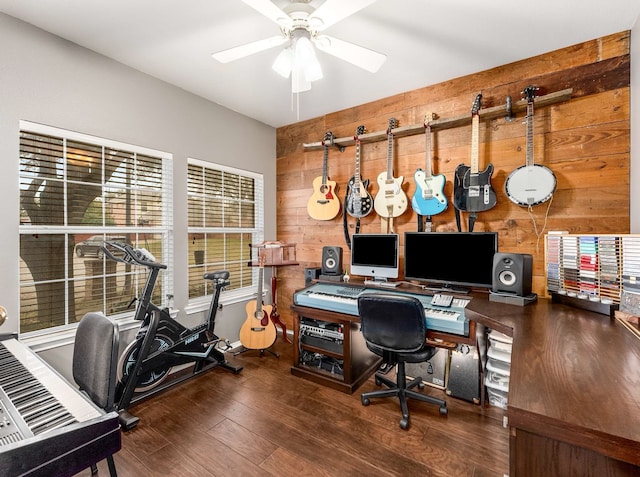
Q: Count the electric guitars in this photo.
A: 4